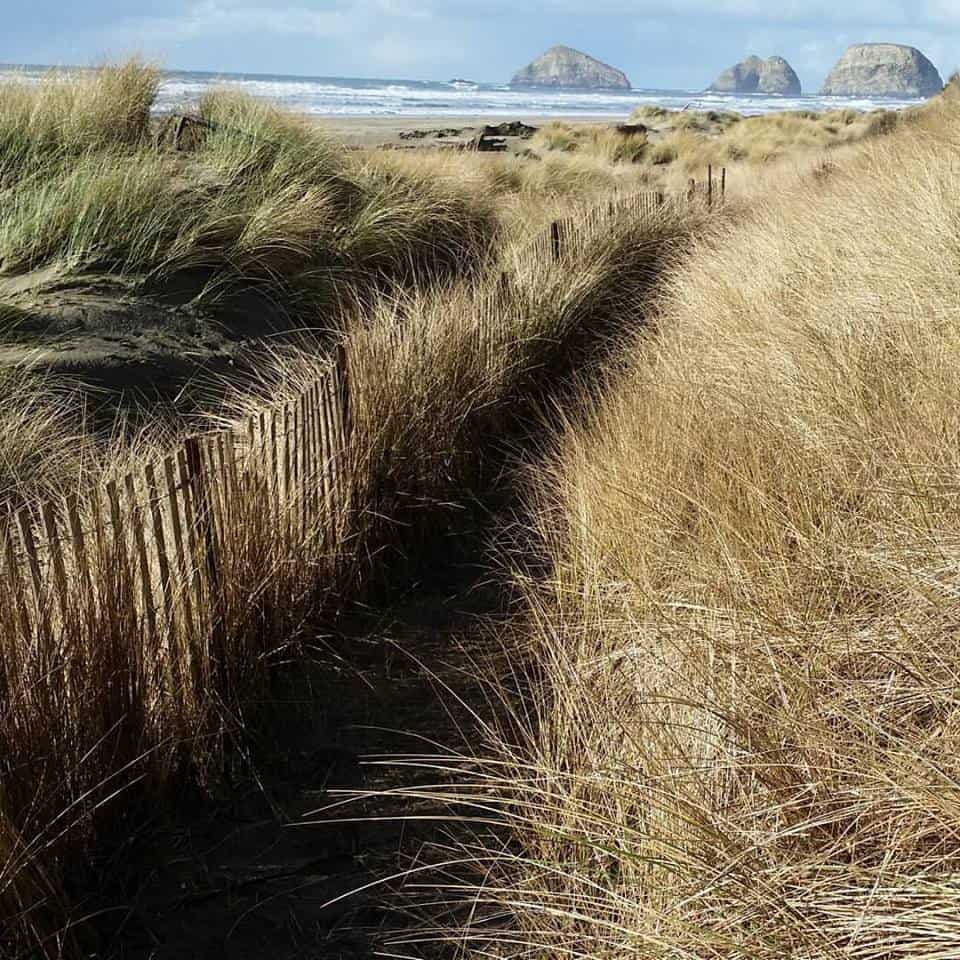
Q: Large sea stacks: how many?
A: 3